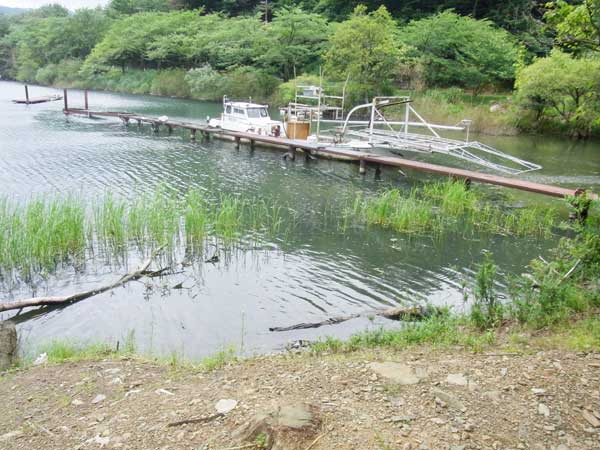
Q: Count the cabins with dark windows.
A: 1